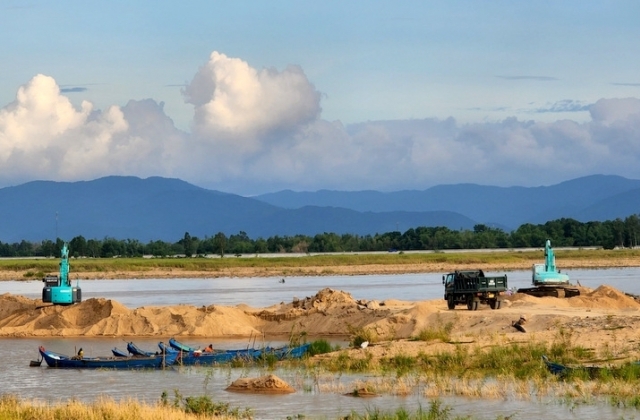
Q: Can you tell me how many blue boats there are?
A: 6